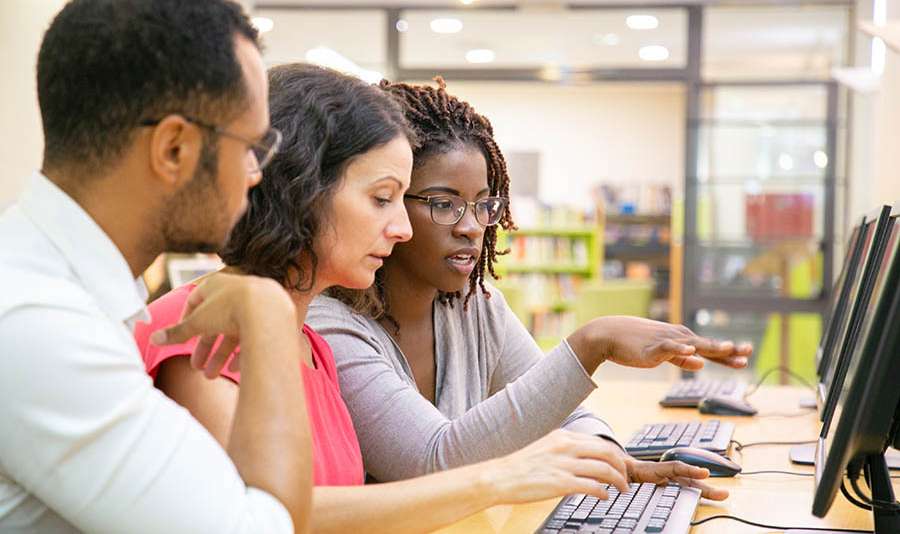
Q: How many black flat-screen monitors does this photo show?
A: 3